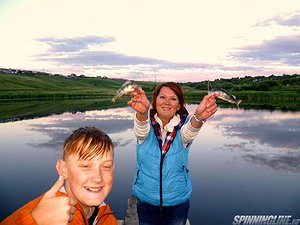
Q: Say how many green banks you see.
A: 2